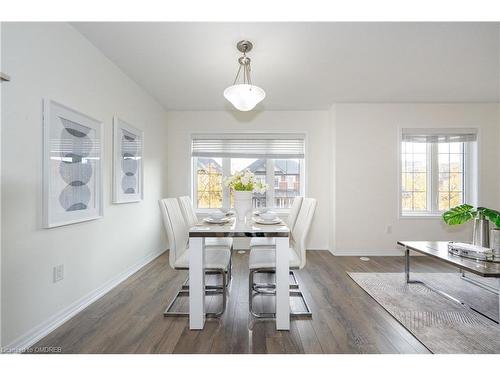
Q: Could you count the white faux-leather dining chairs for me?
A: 4